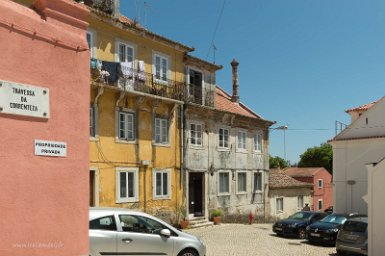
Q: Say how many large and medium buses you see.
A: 0